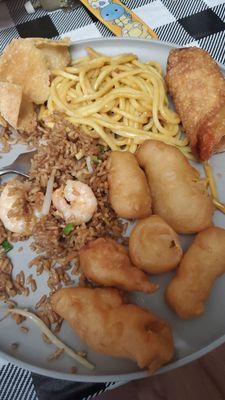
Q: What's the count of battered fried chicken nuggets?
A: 6